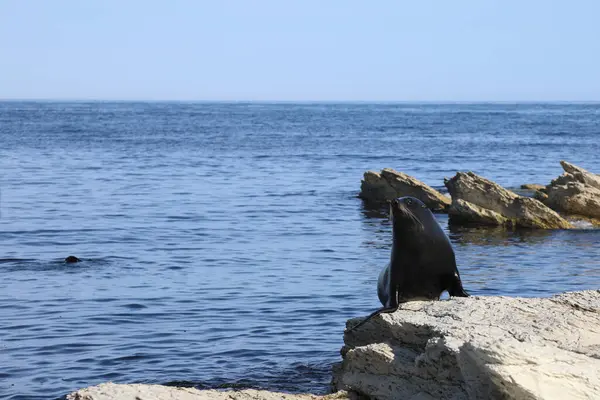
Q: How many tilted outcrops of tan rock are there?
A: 3